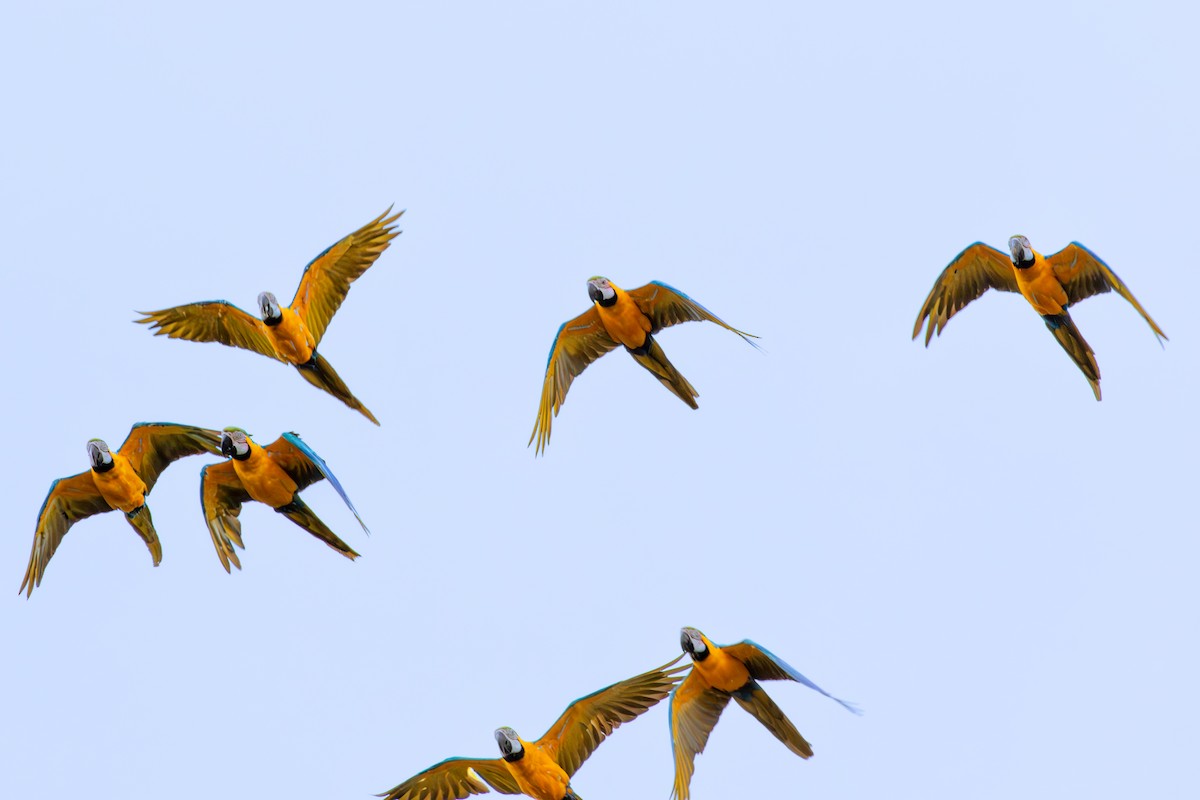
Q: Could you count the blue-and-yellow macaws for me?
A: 7